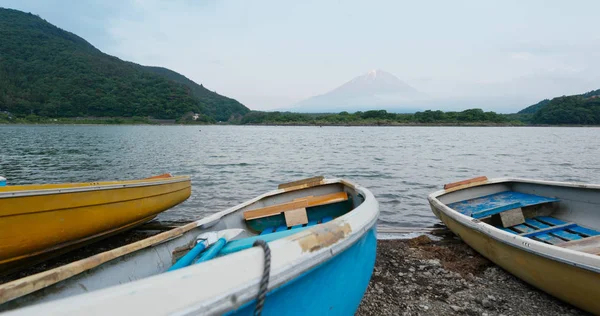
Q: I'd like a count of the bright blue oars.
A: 2